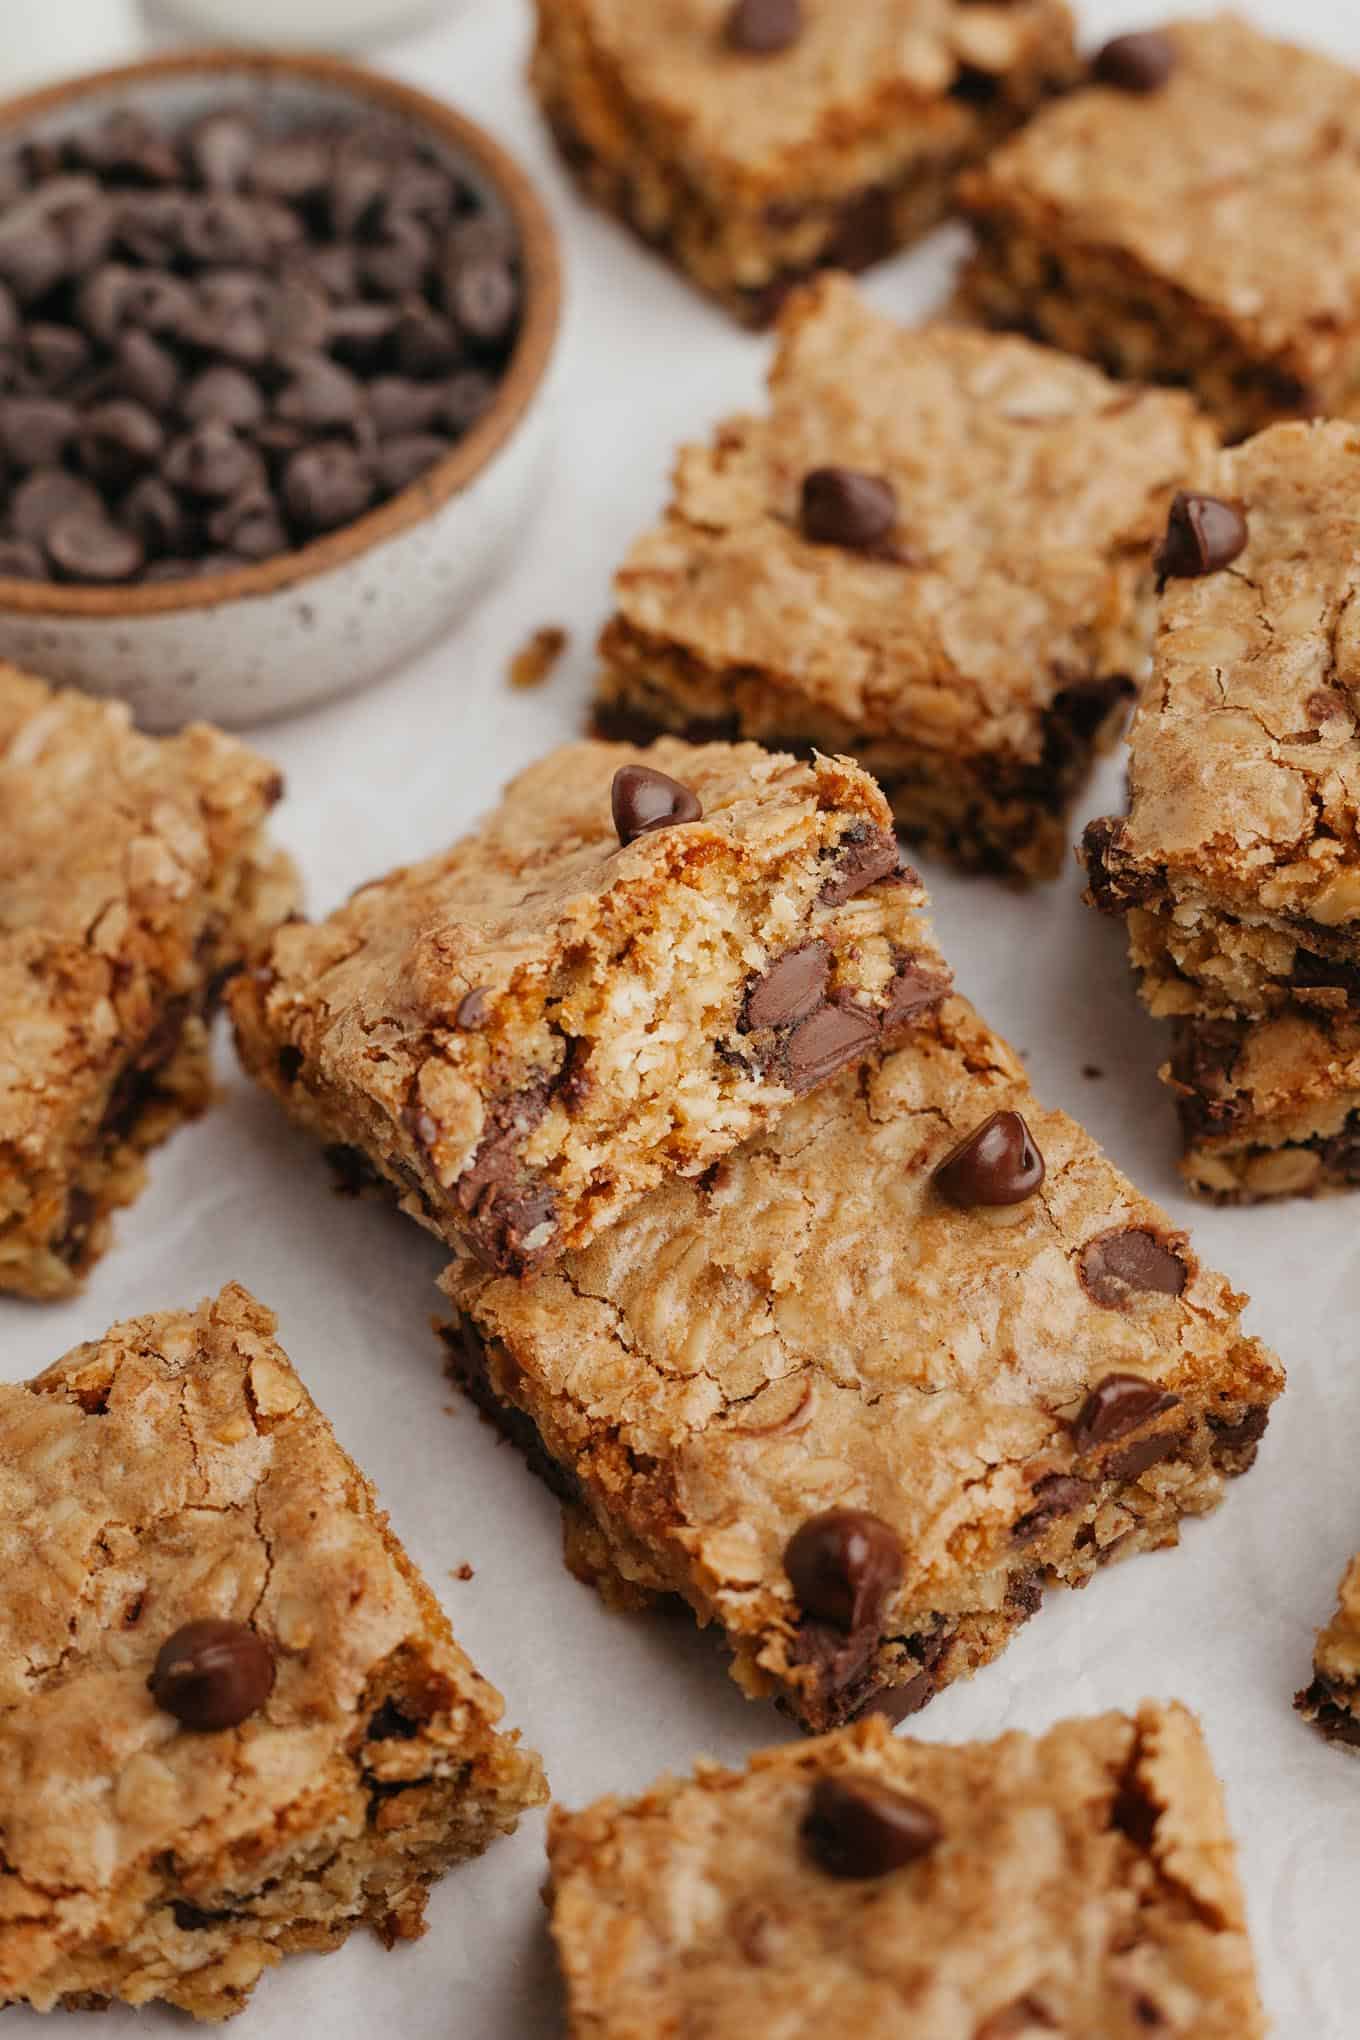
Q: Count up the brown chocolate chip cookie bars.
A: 11